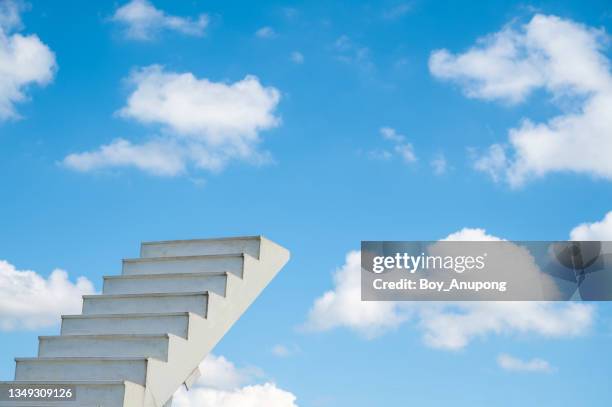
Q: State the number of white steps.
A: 8